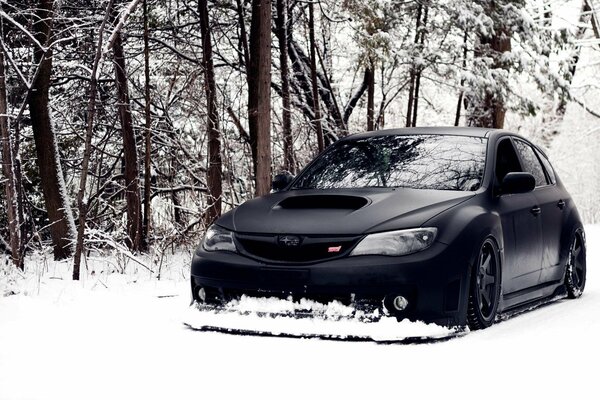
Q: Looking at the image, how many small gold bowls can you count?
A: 0